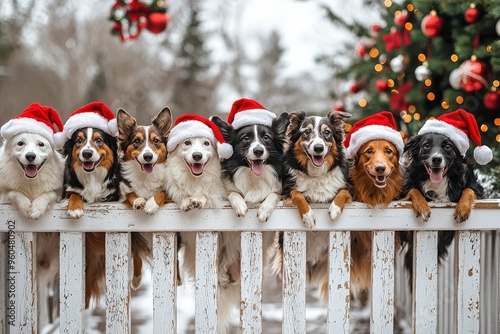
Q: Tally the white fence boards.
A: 11